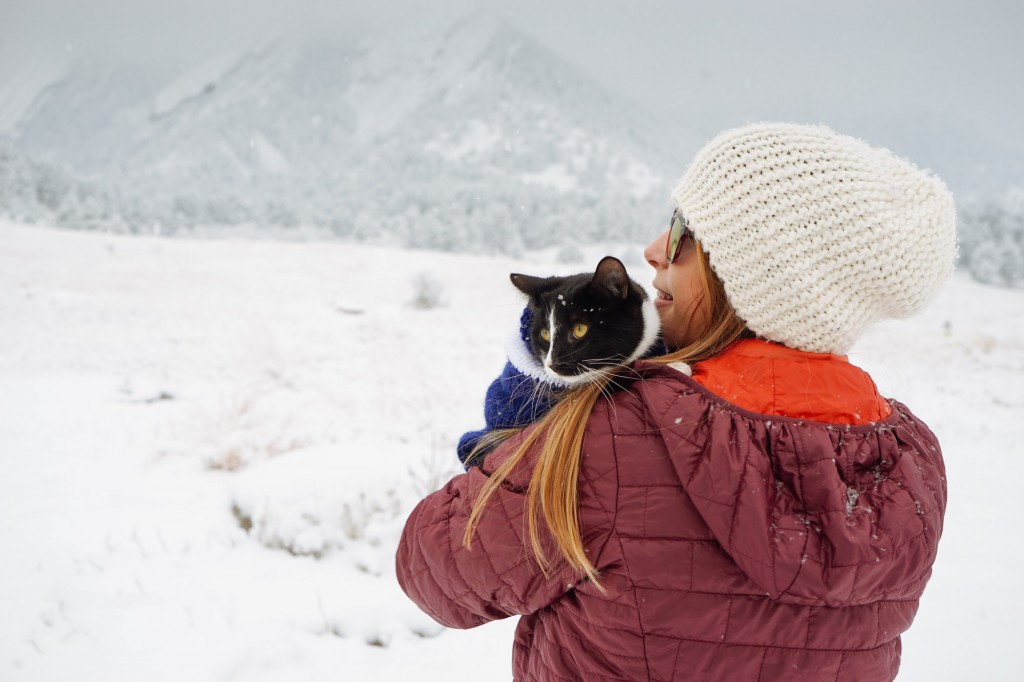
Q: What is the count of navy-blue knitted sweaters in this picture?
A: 1